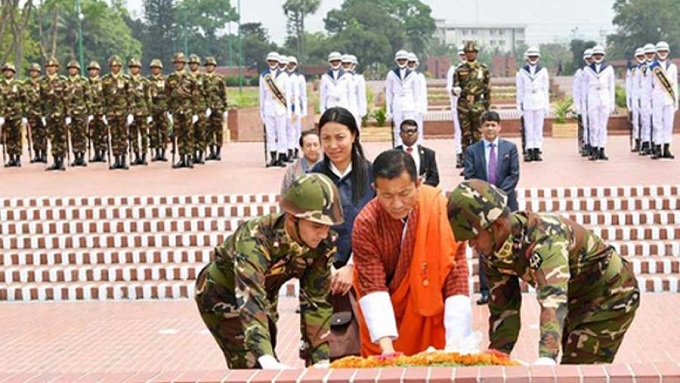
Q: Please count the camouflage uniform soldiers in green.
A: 14